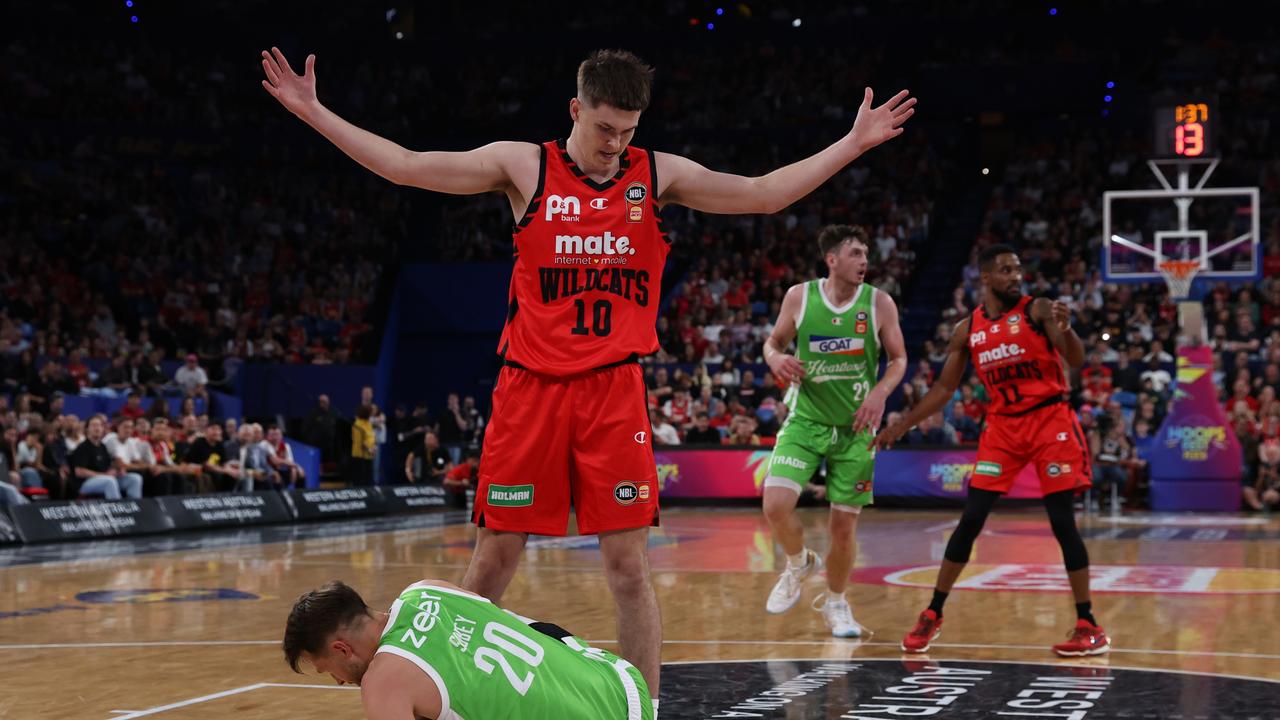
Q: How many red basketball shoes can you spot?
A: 2